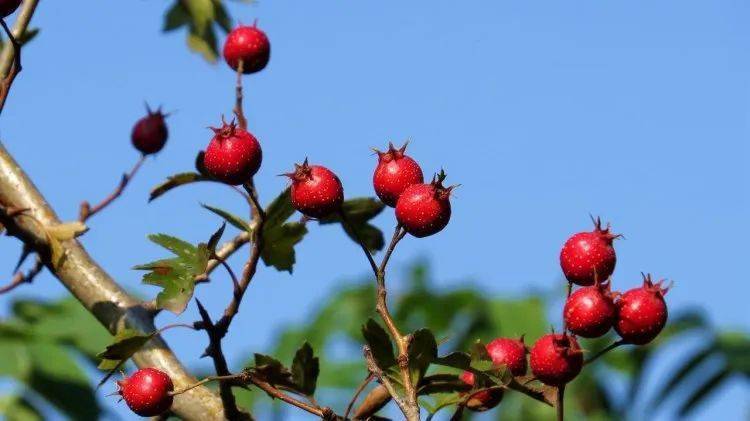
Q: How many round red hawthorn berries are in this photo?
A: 14